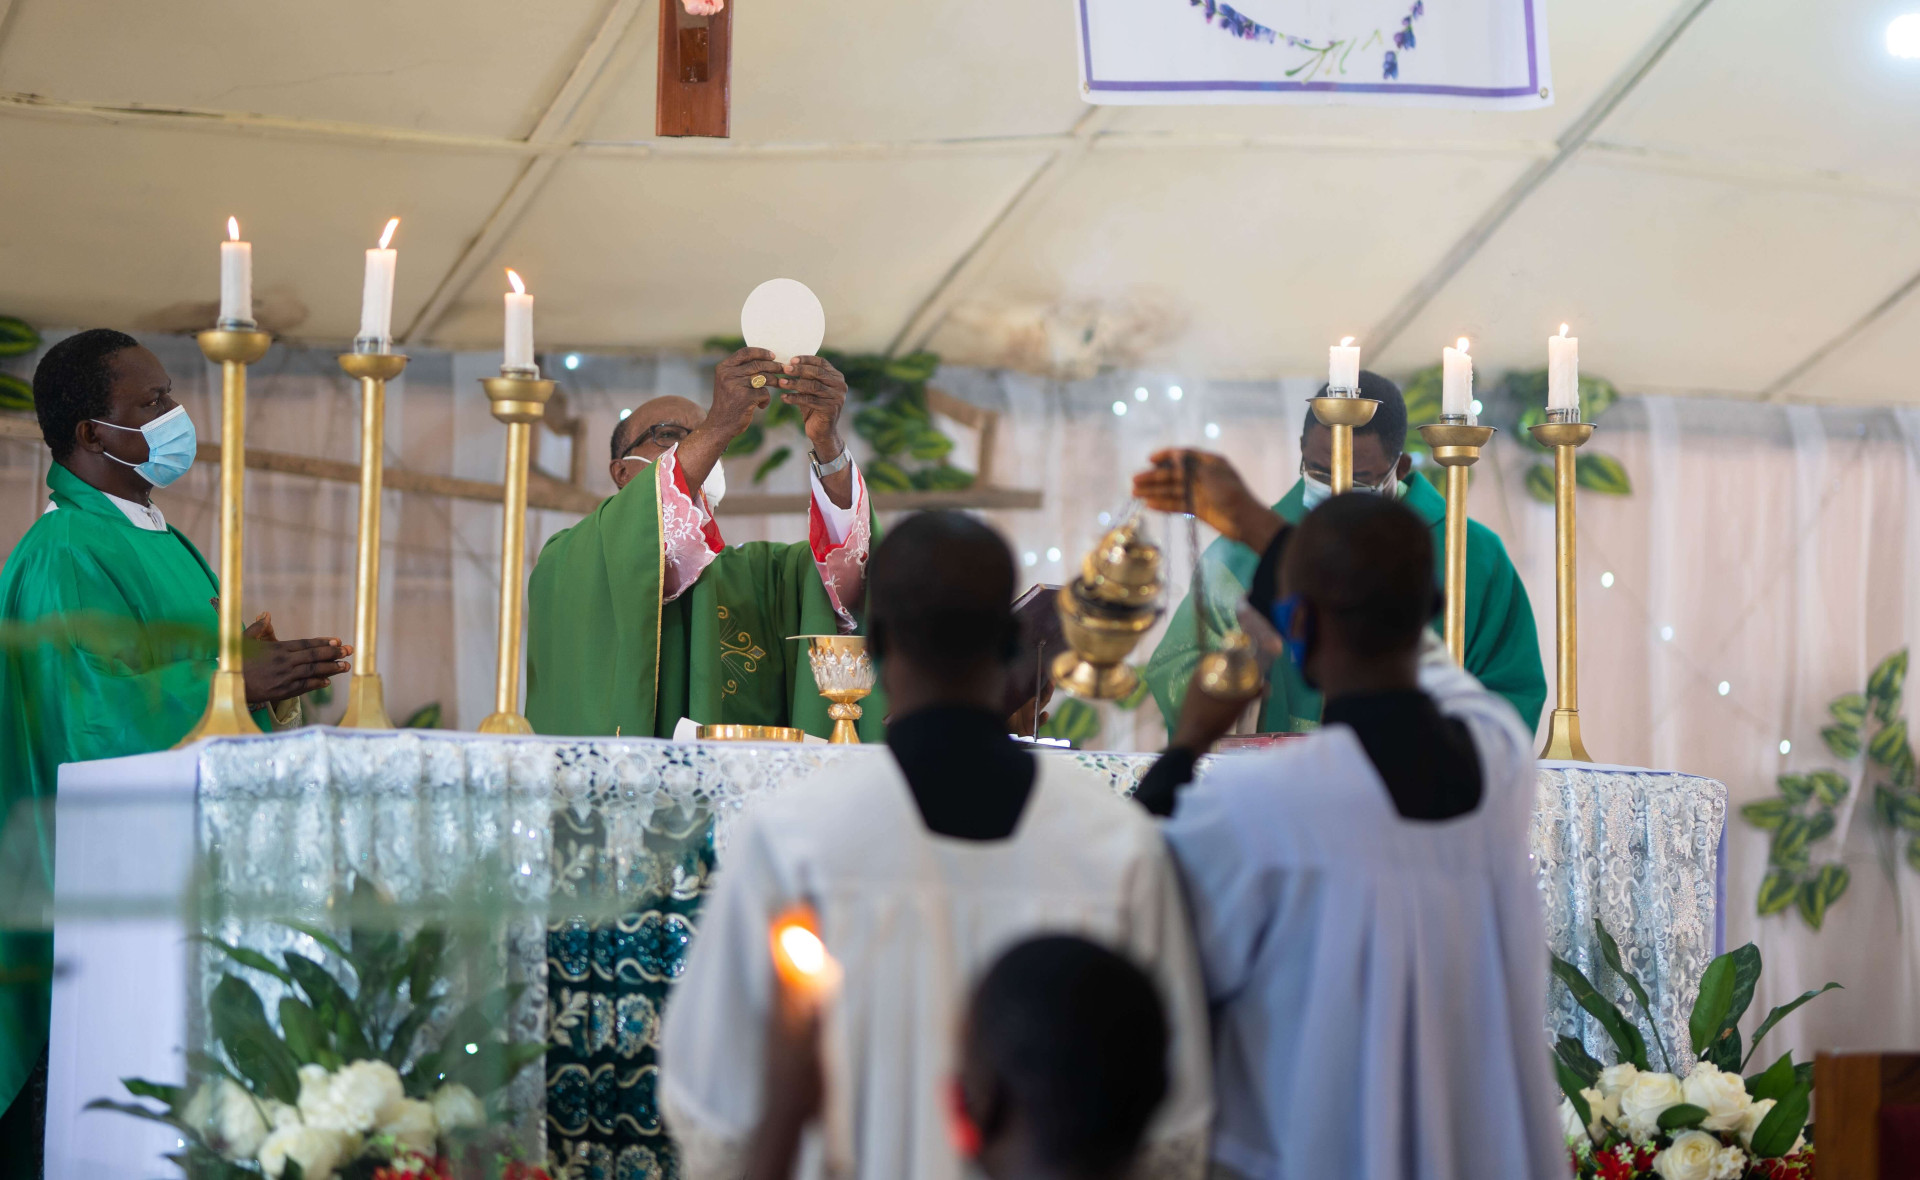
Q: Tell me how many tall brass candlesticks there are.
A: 6